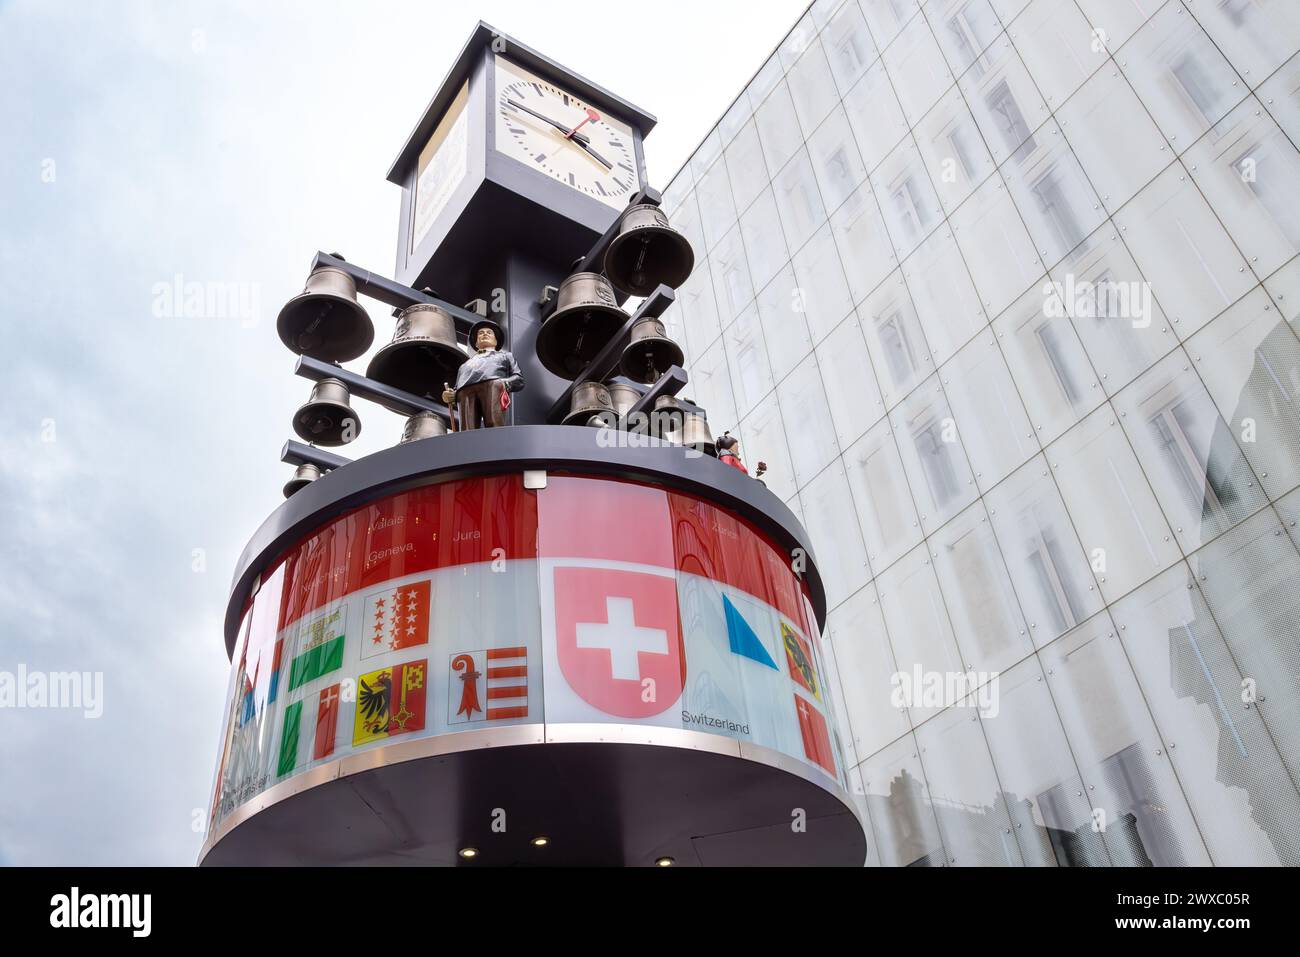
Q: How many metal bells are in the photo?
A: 12